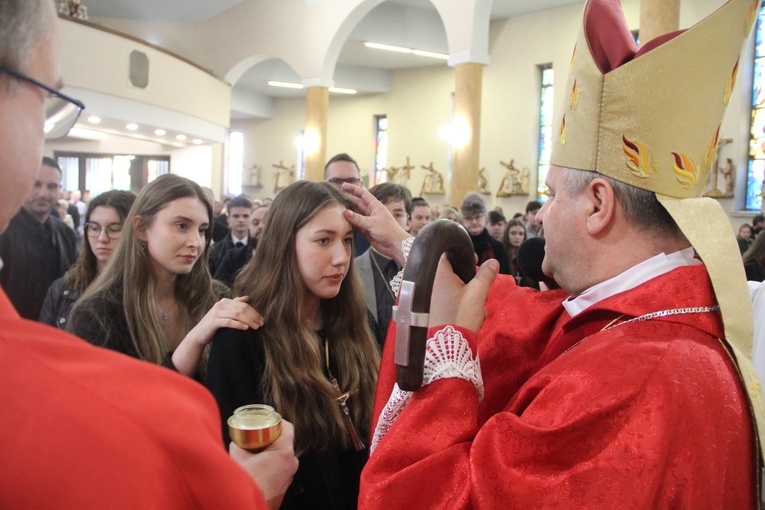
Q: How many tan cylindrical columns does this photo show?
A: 3